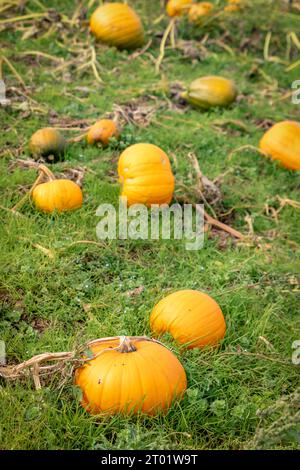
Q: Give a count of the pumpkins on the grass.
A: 12